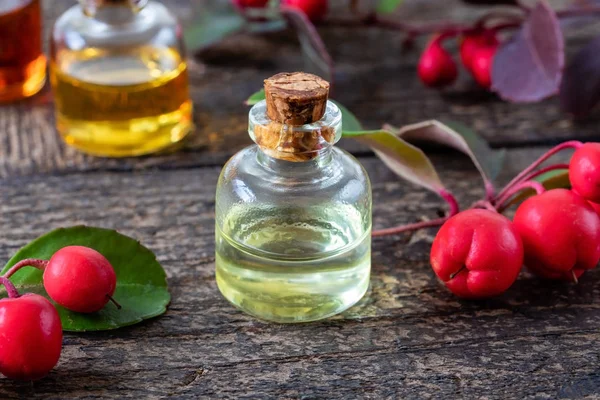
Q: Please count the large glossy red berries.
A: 5